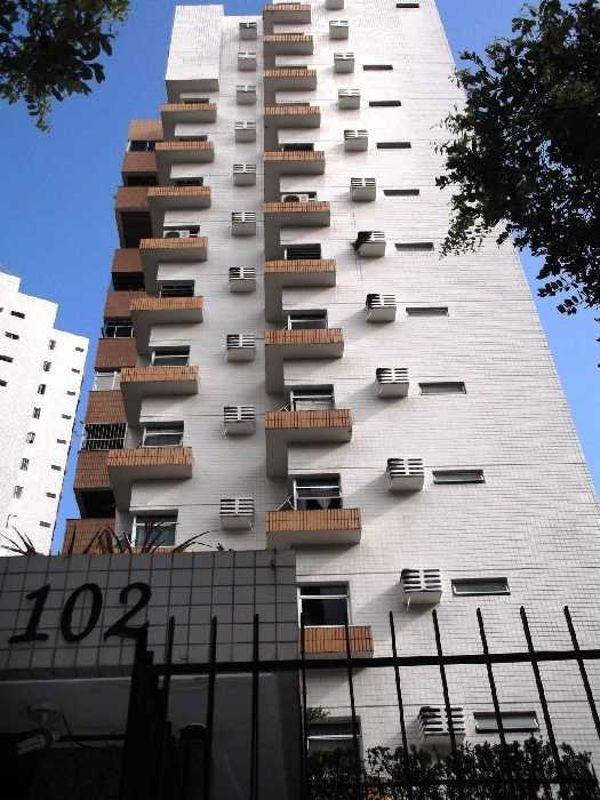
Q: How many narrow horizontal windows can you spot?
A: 11